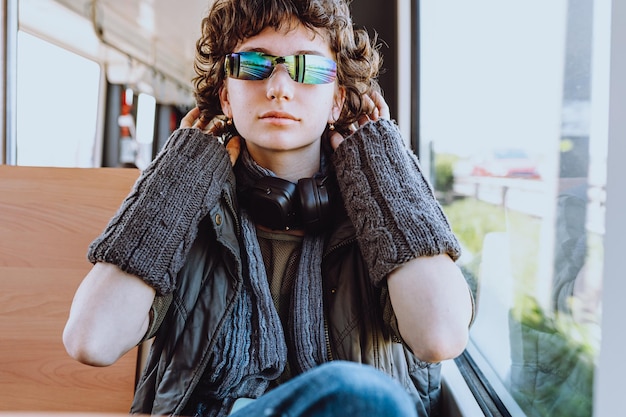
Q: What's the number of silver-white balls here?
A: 2